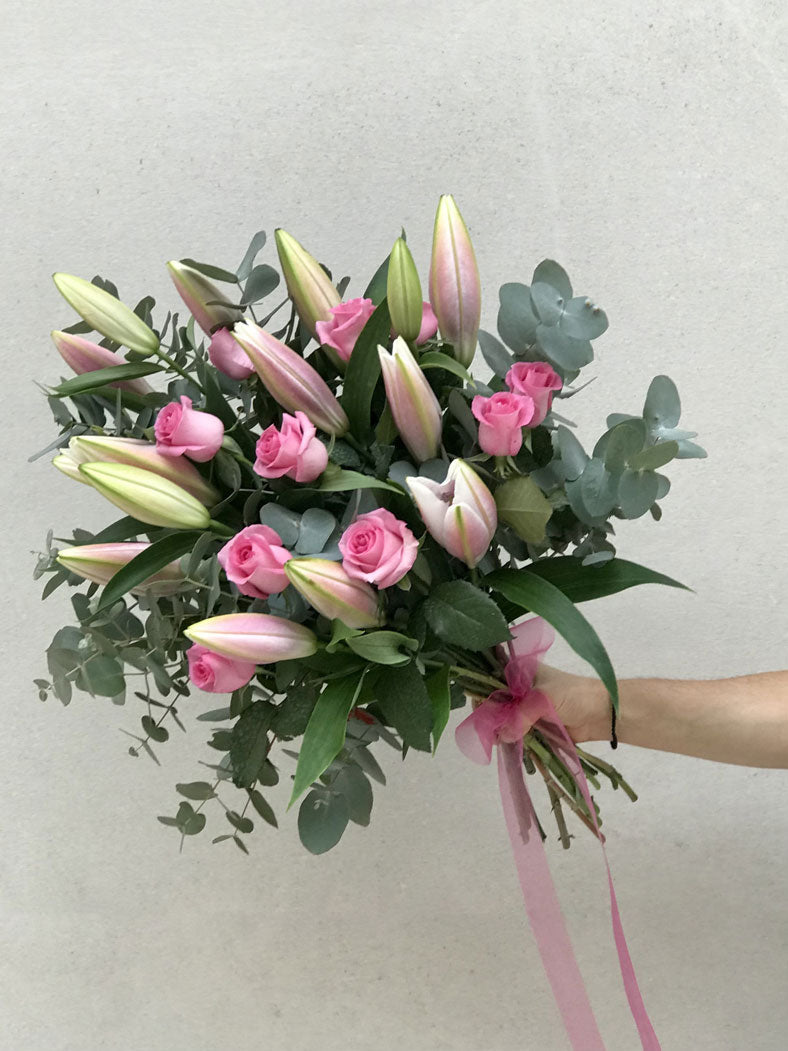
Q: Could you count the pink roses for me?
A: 10